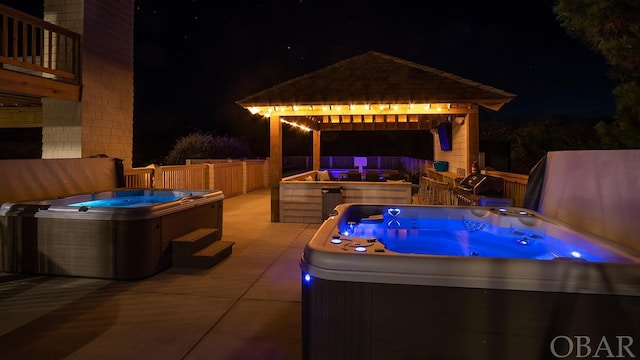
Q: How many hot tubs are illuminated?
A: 2